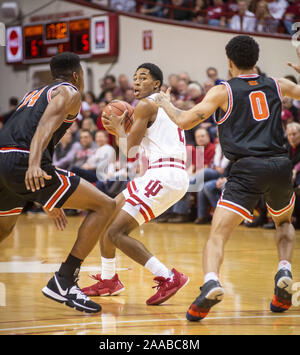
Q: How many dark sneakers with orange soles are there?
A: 2